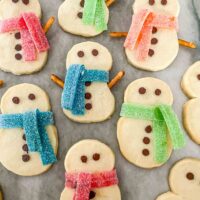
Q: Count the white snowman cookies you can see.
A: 9